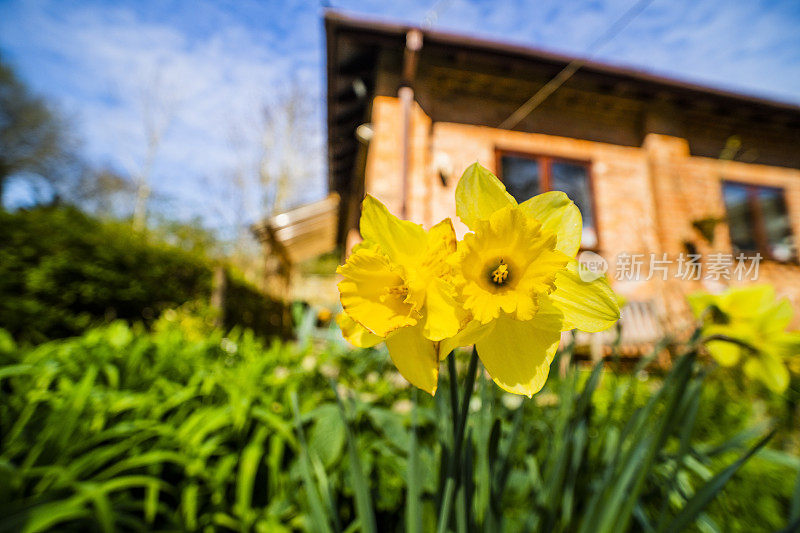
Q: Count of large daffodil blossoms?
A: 2